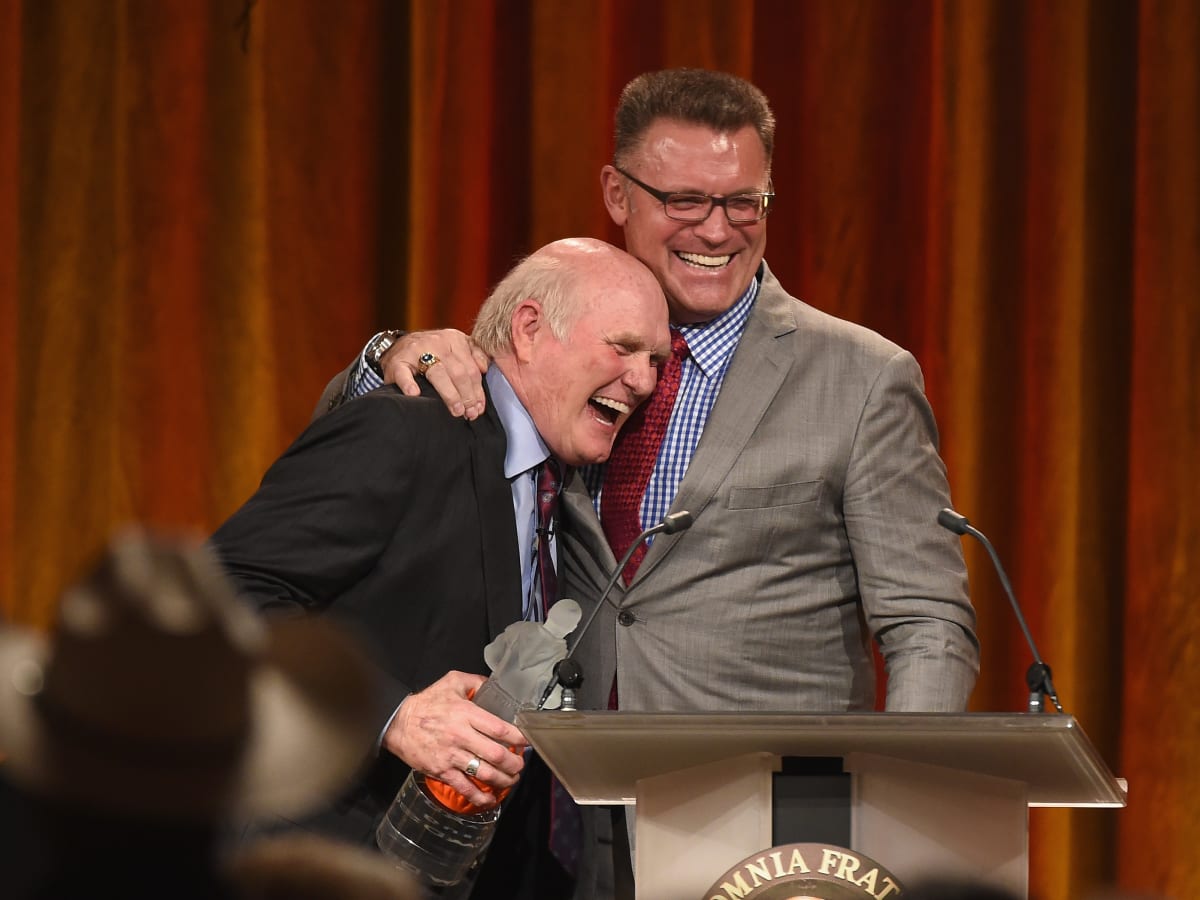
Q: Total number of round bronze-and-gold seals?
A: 1